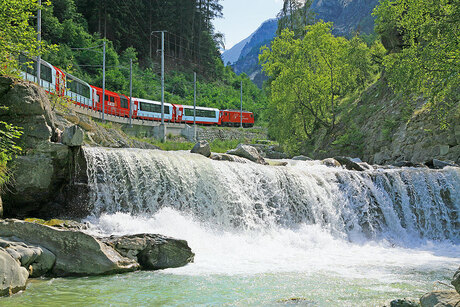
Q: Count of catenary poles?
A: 6